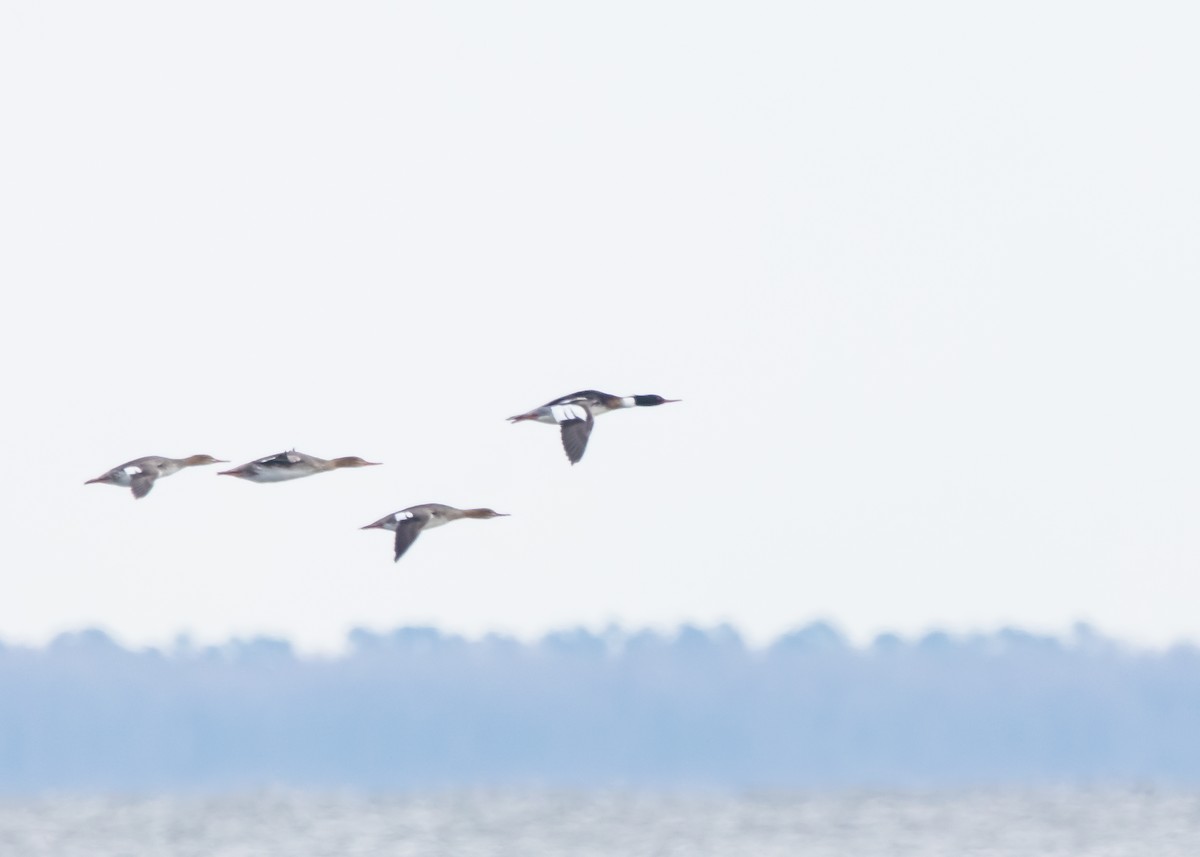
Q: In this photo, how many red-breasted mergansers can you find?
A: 4